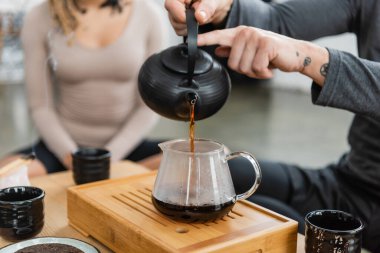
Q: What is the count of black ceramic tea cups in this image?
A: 3